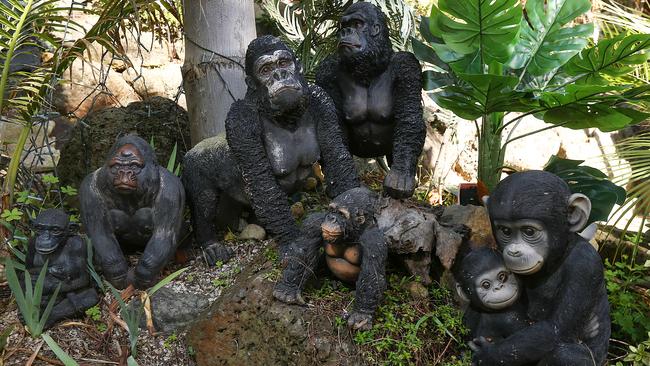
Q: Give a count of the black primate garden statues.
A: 7